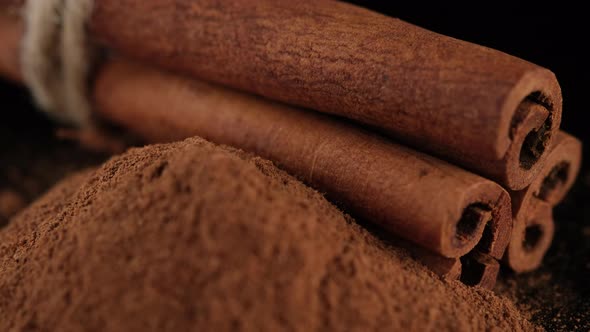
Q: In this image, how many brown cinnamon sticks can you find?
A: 3